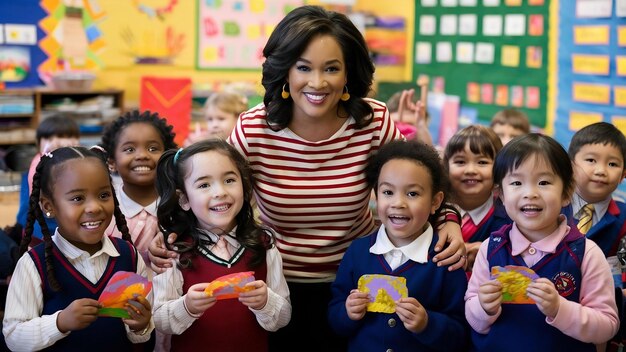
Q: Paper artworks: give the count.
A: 4